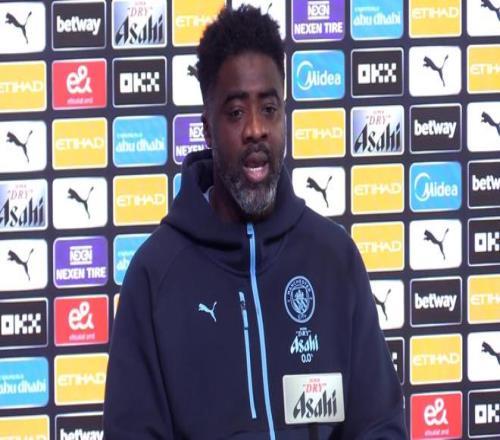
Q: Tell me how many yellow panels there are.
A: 13